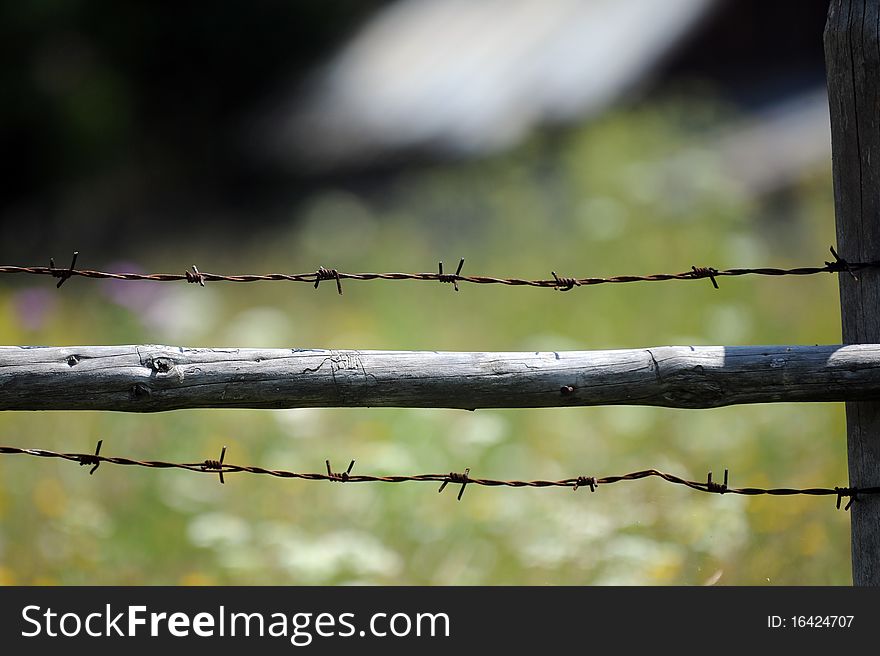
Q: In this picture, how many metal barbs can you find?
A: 14